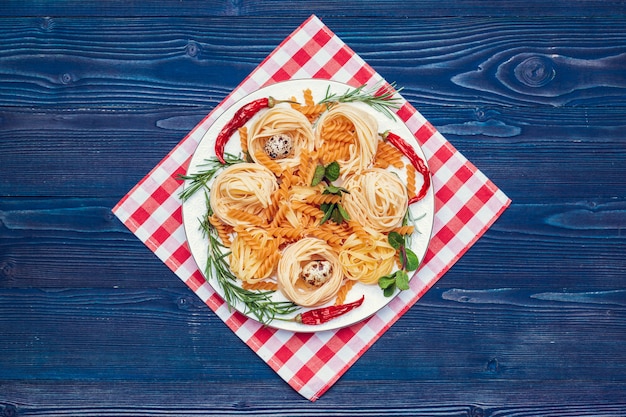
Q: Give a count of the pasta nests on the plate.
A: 7